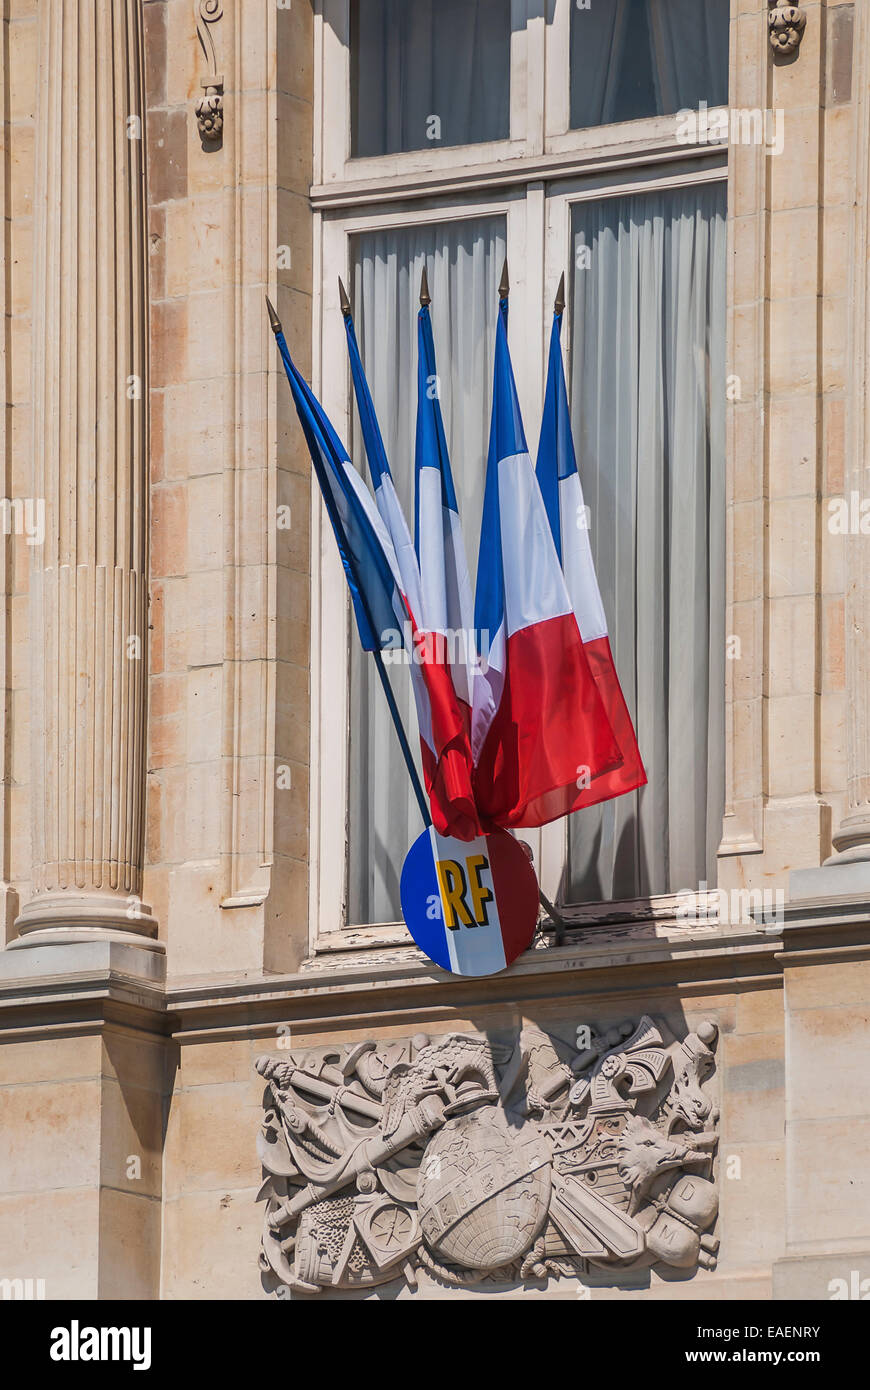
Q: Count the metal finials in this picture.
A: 5